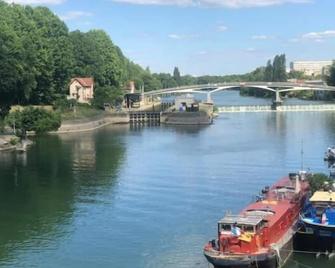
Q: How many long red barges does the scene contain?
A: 1